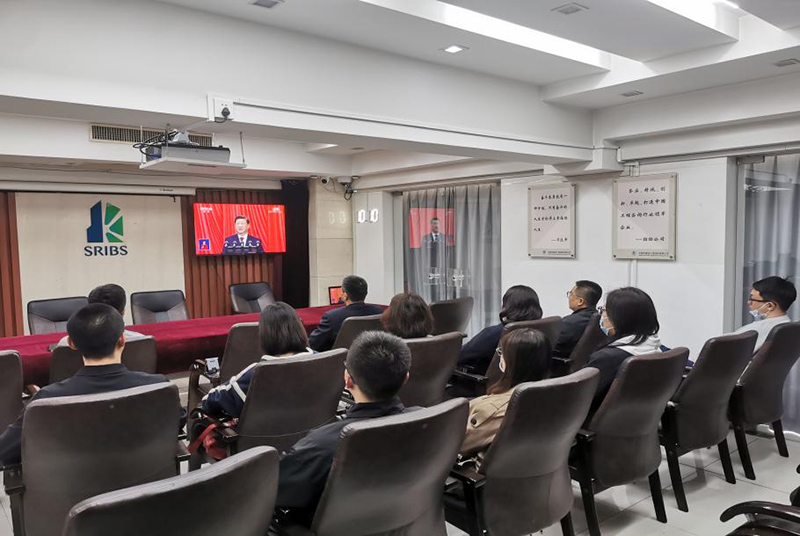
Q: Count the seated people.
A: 11